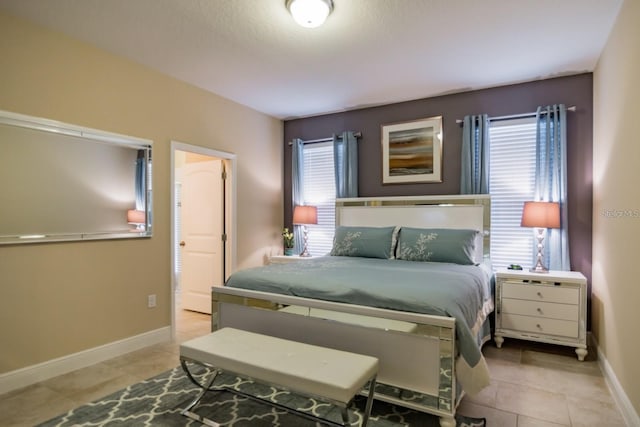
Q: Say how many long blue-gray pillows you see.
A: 2